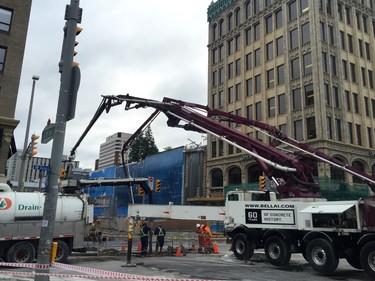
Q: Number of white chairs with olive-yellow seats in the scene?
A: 0